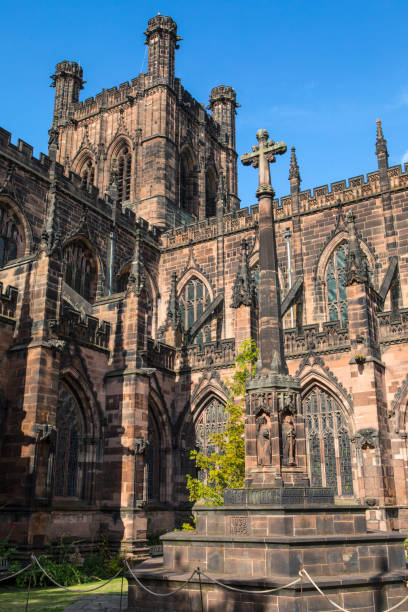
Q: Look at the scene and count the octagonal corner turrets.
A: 3